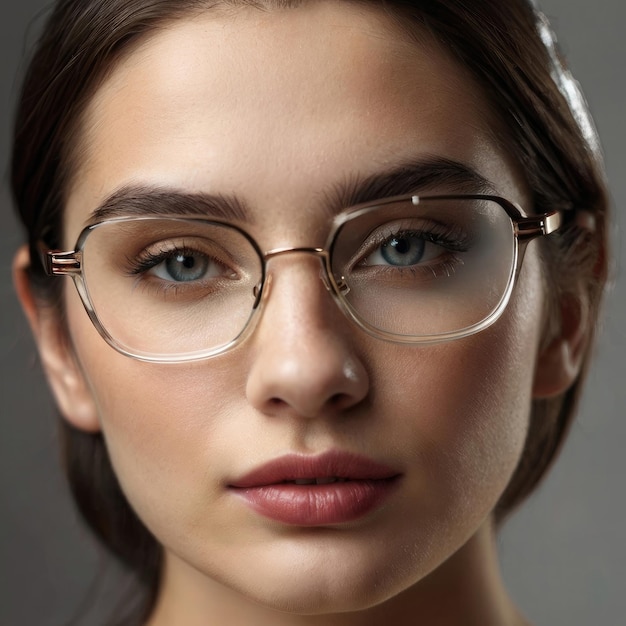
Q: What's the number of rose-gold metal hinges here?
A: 2